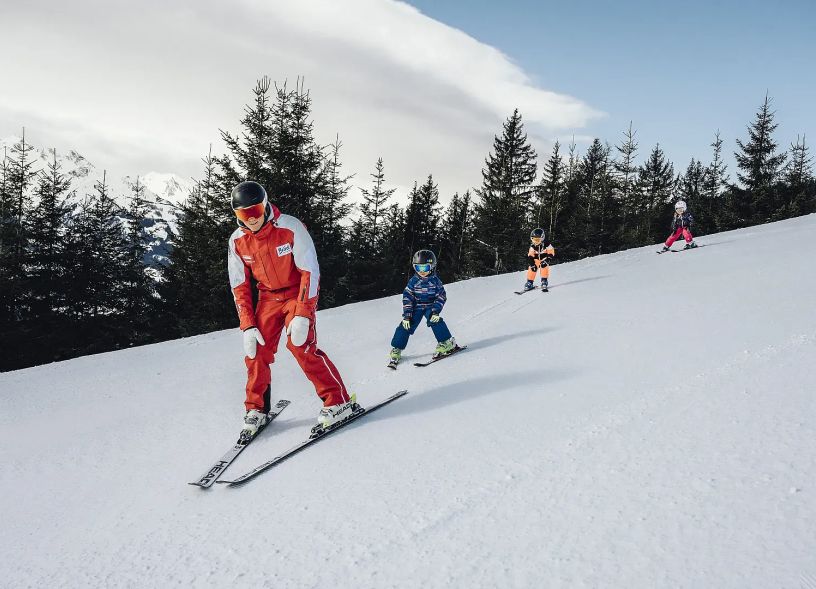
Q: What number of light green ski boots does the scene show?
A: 2